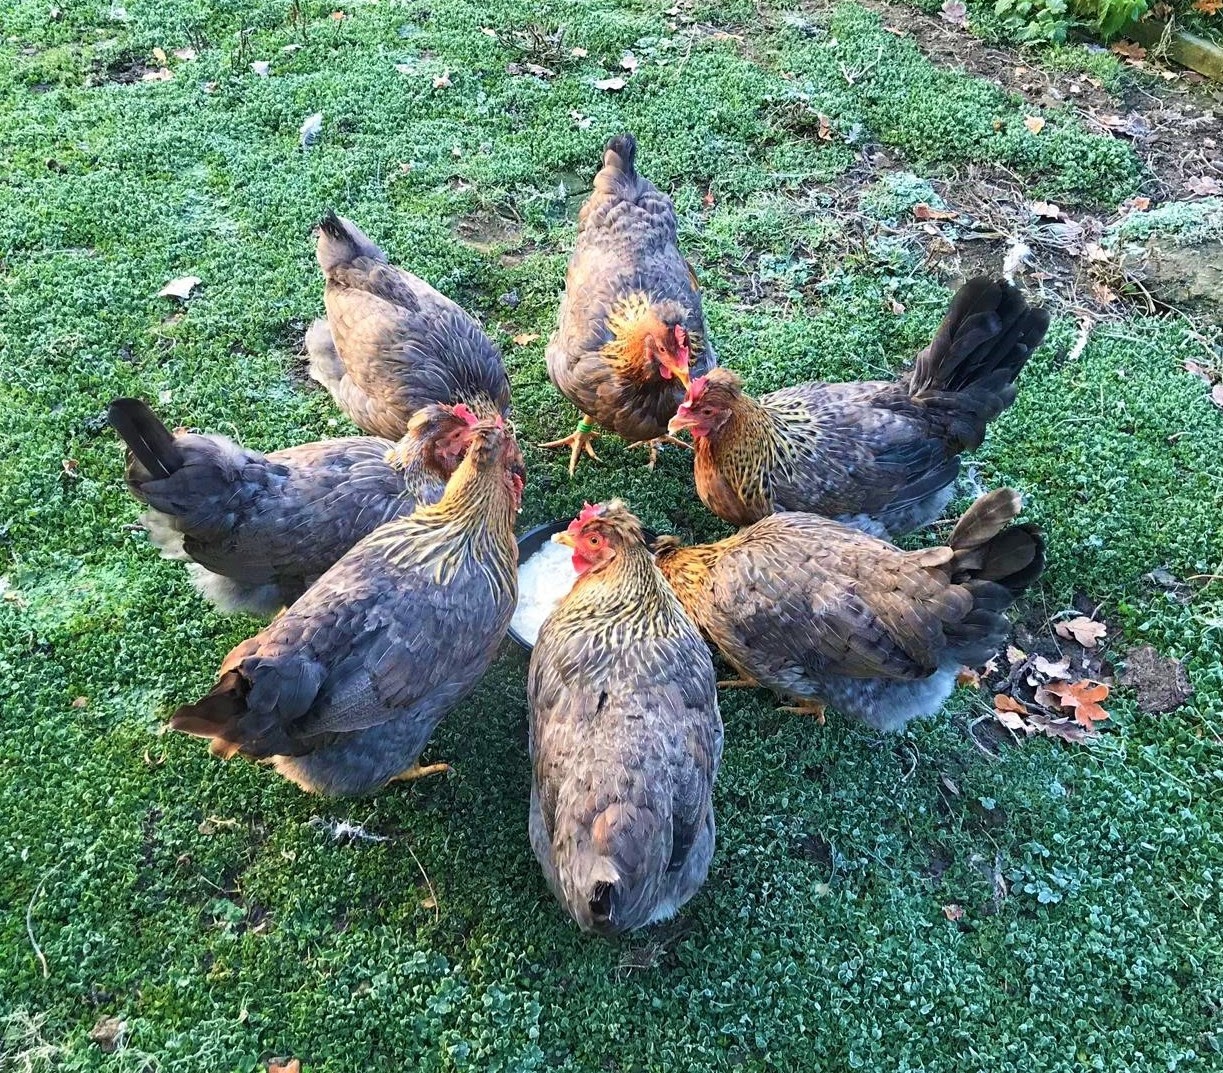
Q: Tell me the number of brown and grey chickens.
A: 7